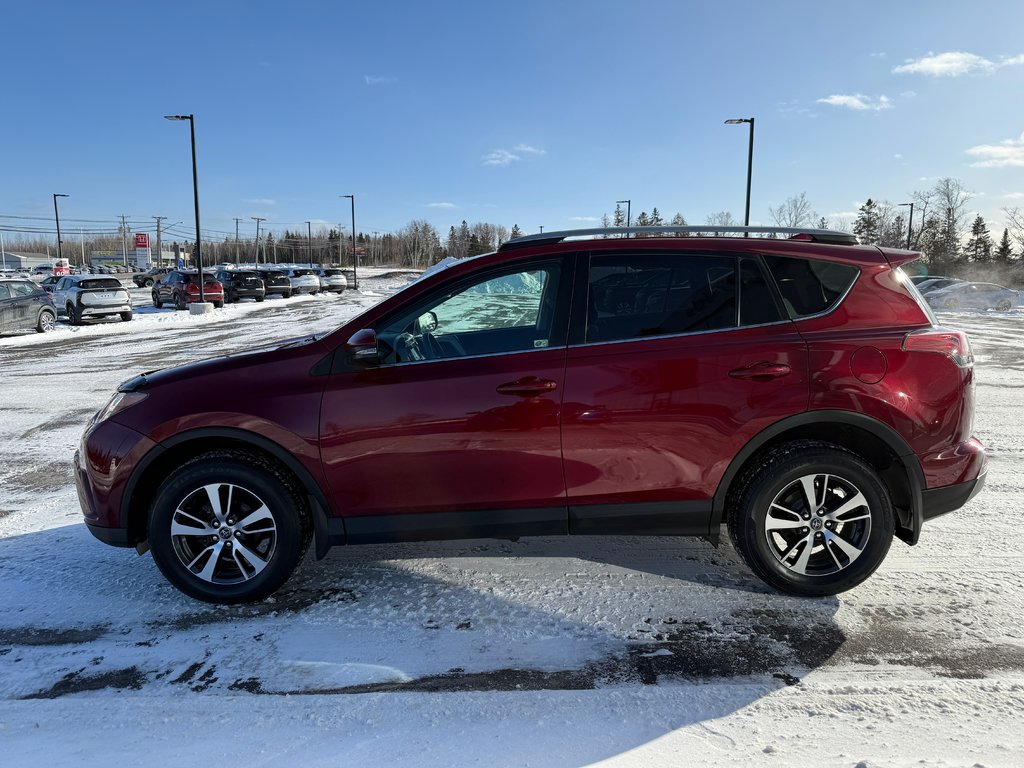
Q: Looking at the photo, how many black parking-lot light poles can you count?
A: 7